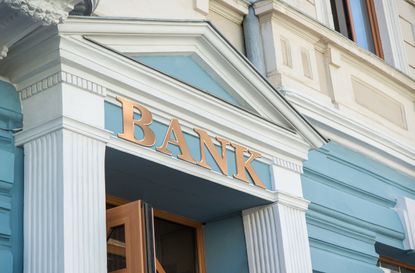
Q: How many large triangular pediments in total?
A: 1